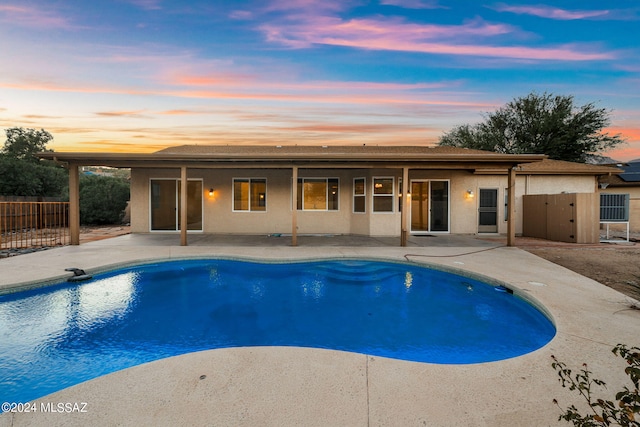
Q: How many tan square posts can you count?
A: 5